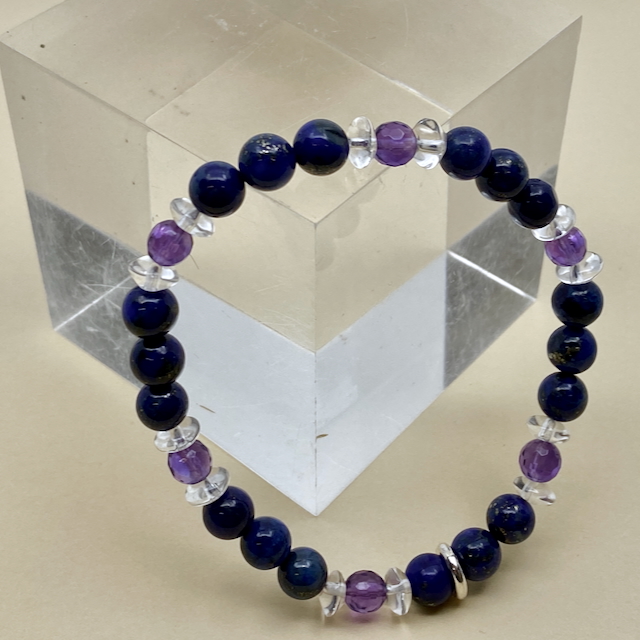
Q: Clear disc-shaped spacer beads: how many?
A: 12